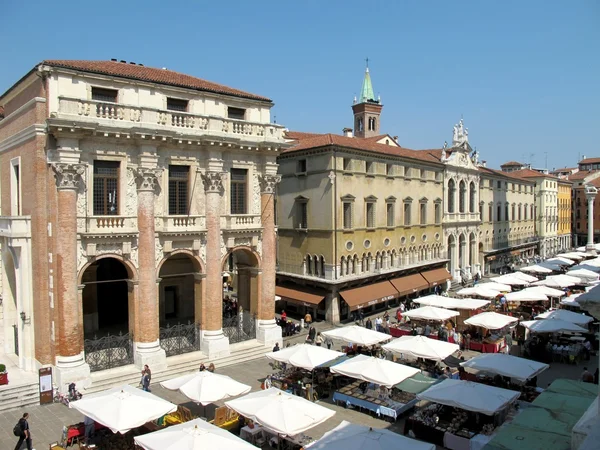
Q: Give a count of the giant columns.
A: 4